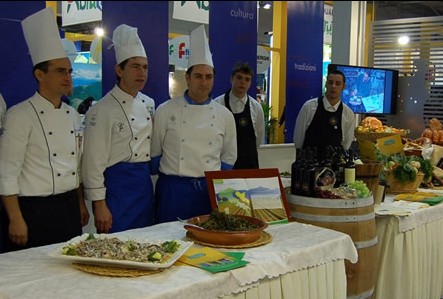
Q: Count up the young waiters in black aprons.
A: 2